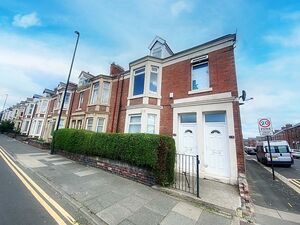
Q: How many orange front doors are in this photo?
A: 0